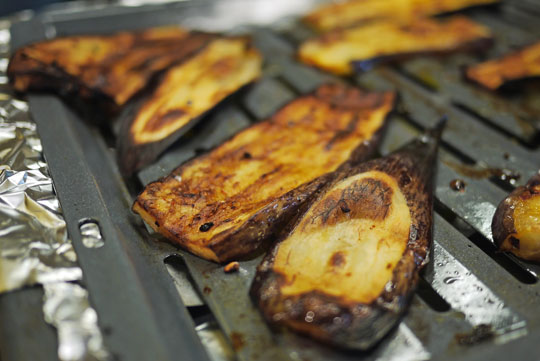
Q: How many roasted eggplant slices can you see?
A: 8